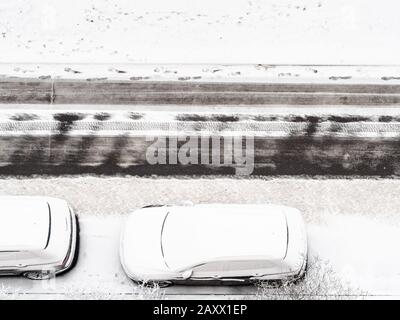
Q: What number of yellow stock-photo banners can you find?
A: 0